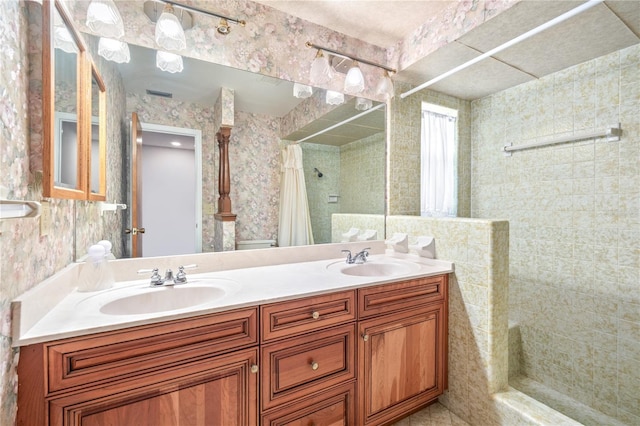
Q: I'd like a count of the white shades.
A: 5